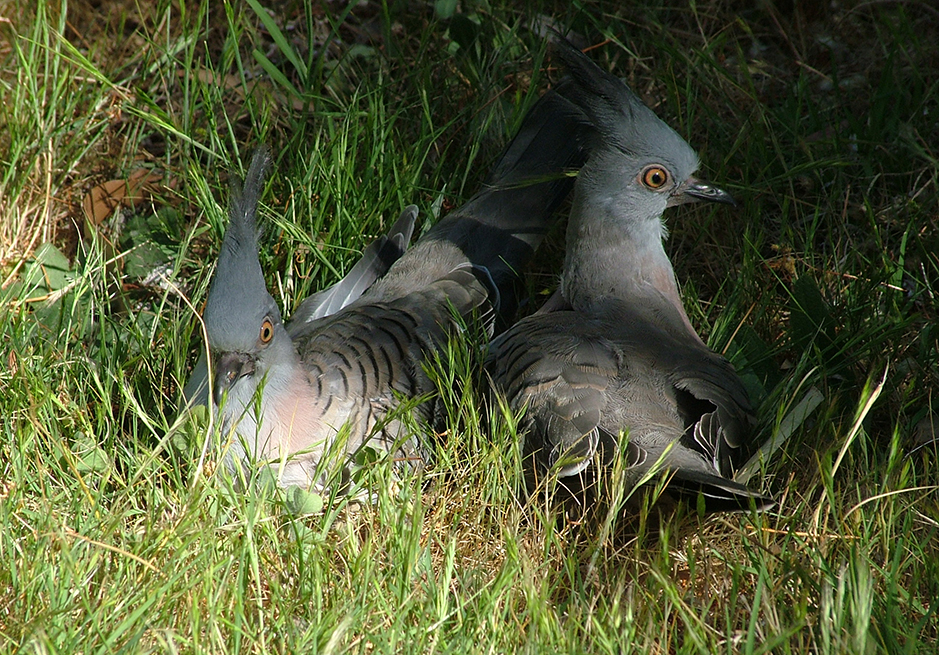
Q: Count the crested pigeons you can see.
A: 2